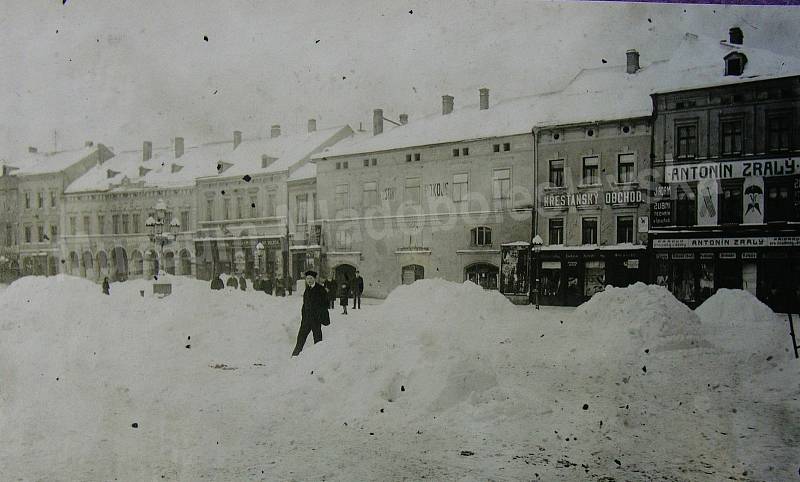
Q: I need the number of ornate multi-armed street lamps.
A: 1